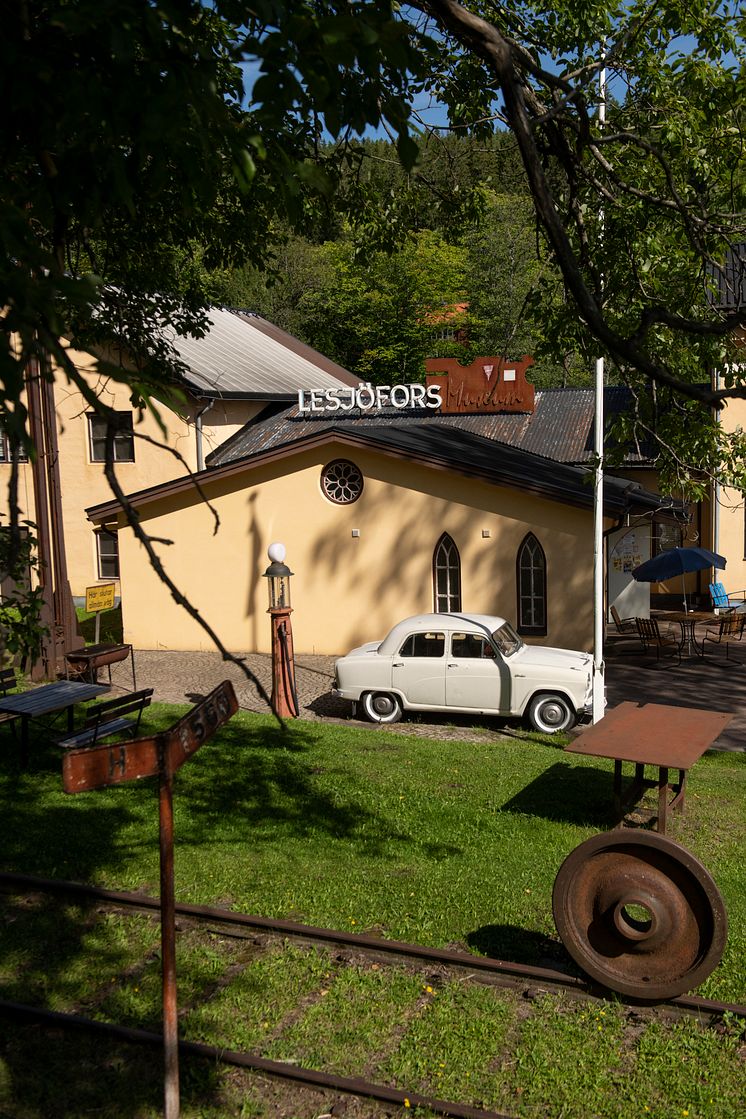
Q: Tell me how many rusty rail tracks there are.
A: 2